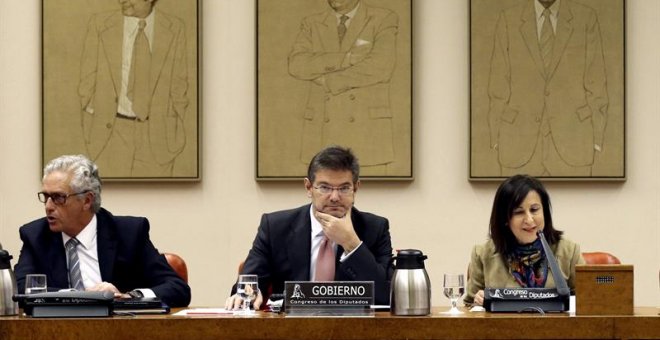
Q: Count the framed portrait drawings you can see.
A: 3